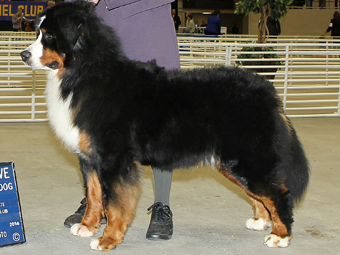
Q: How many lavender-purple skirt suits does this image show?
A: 1